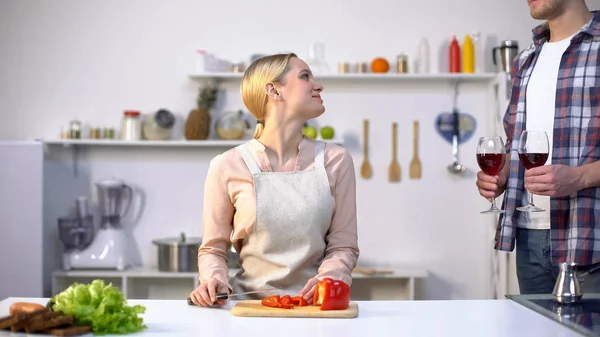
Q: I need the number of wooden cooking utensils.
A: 3